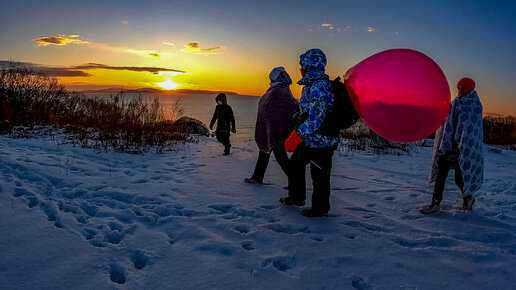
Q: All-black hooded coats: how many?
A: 1